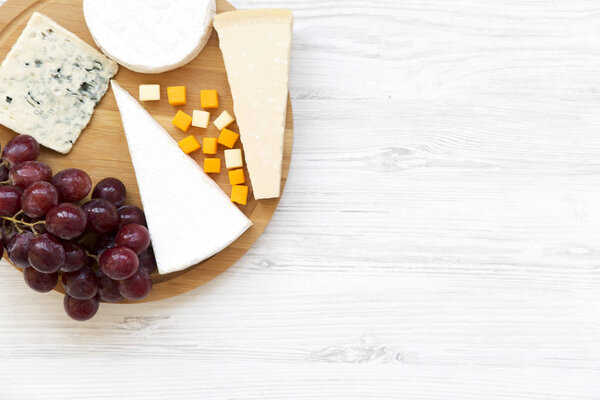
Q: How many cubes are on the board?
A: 13